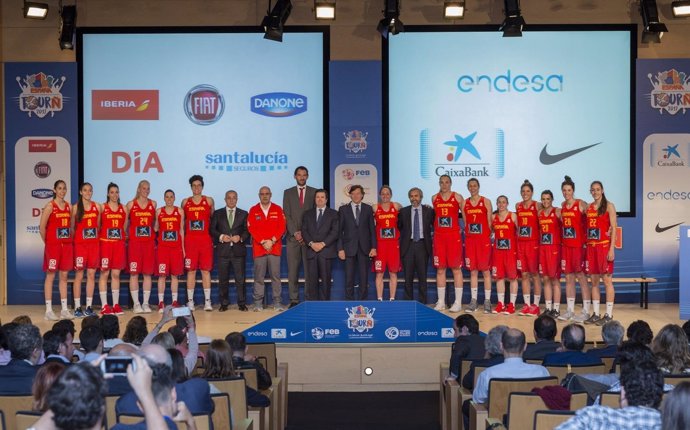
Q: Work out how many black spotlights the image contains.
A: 5